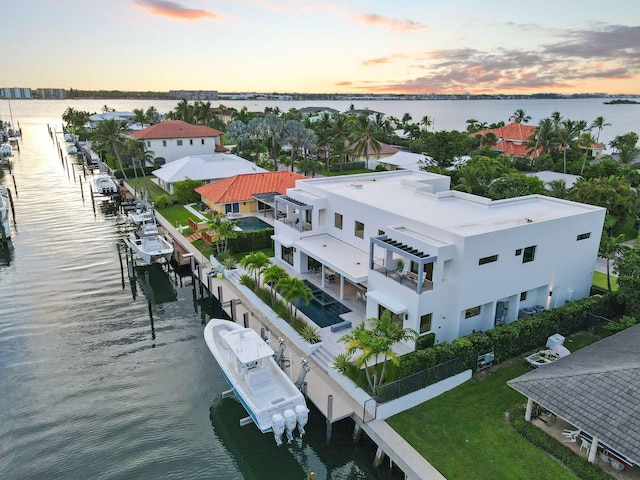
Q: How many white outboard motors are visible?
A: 3